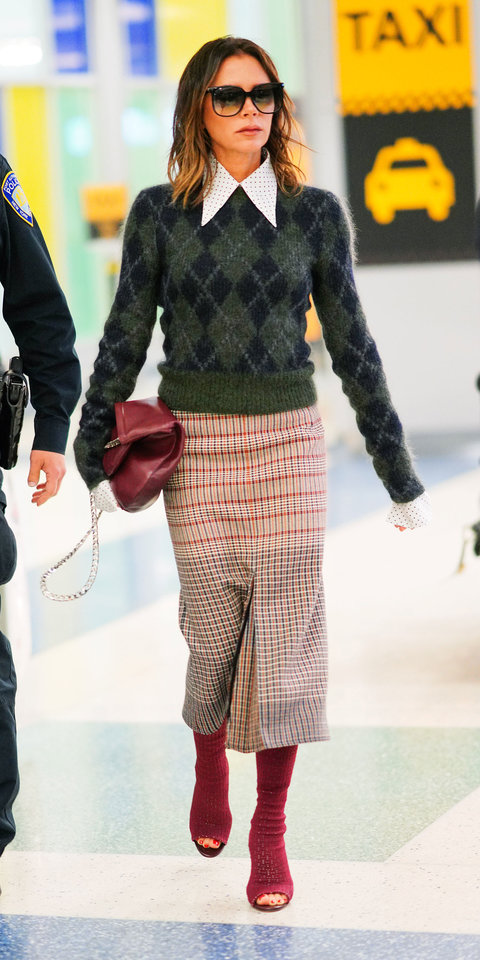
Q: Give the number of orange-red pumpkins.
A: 0